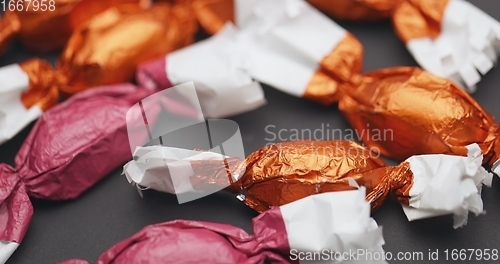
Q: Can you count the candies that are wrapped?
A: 7